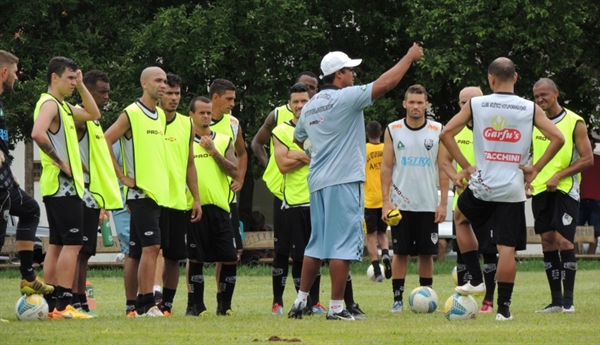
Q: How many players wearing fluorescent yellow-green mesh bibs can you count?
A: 10